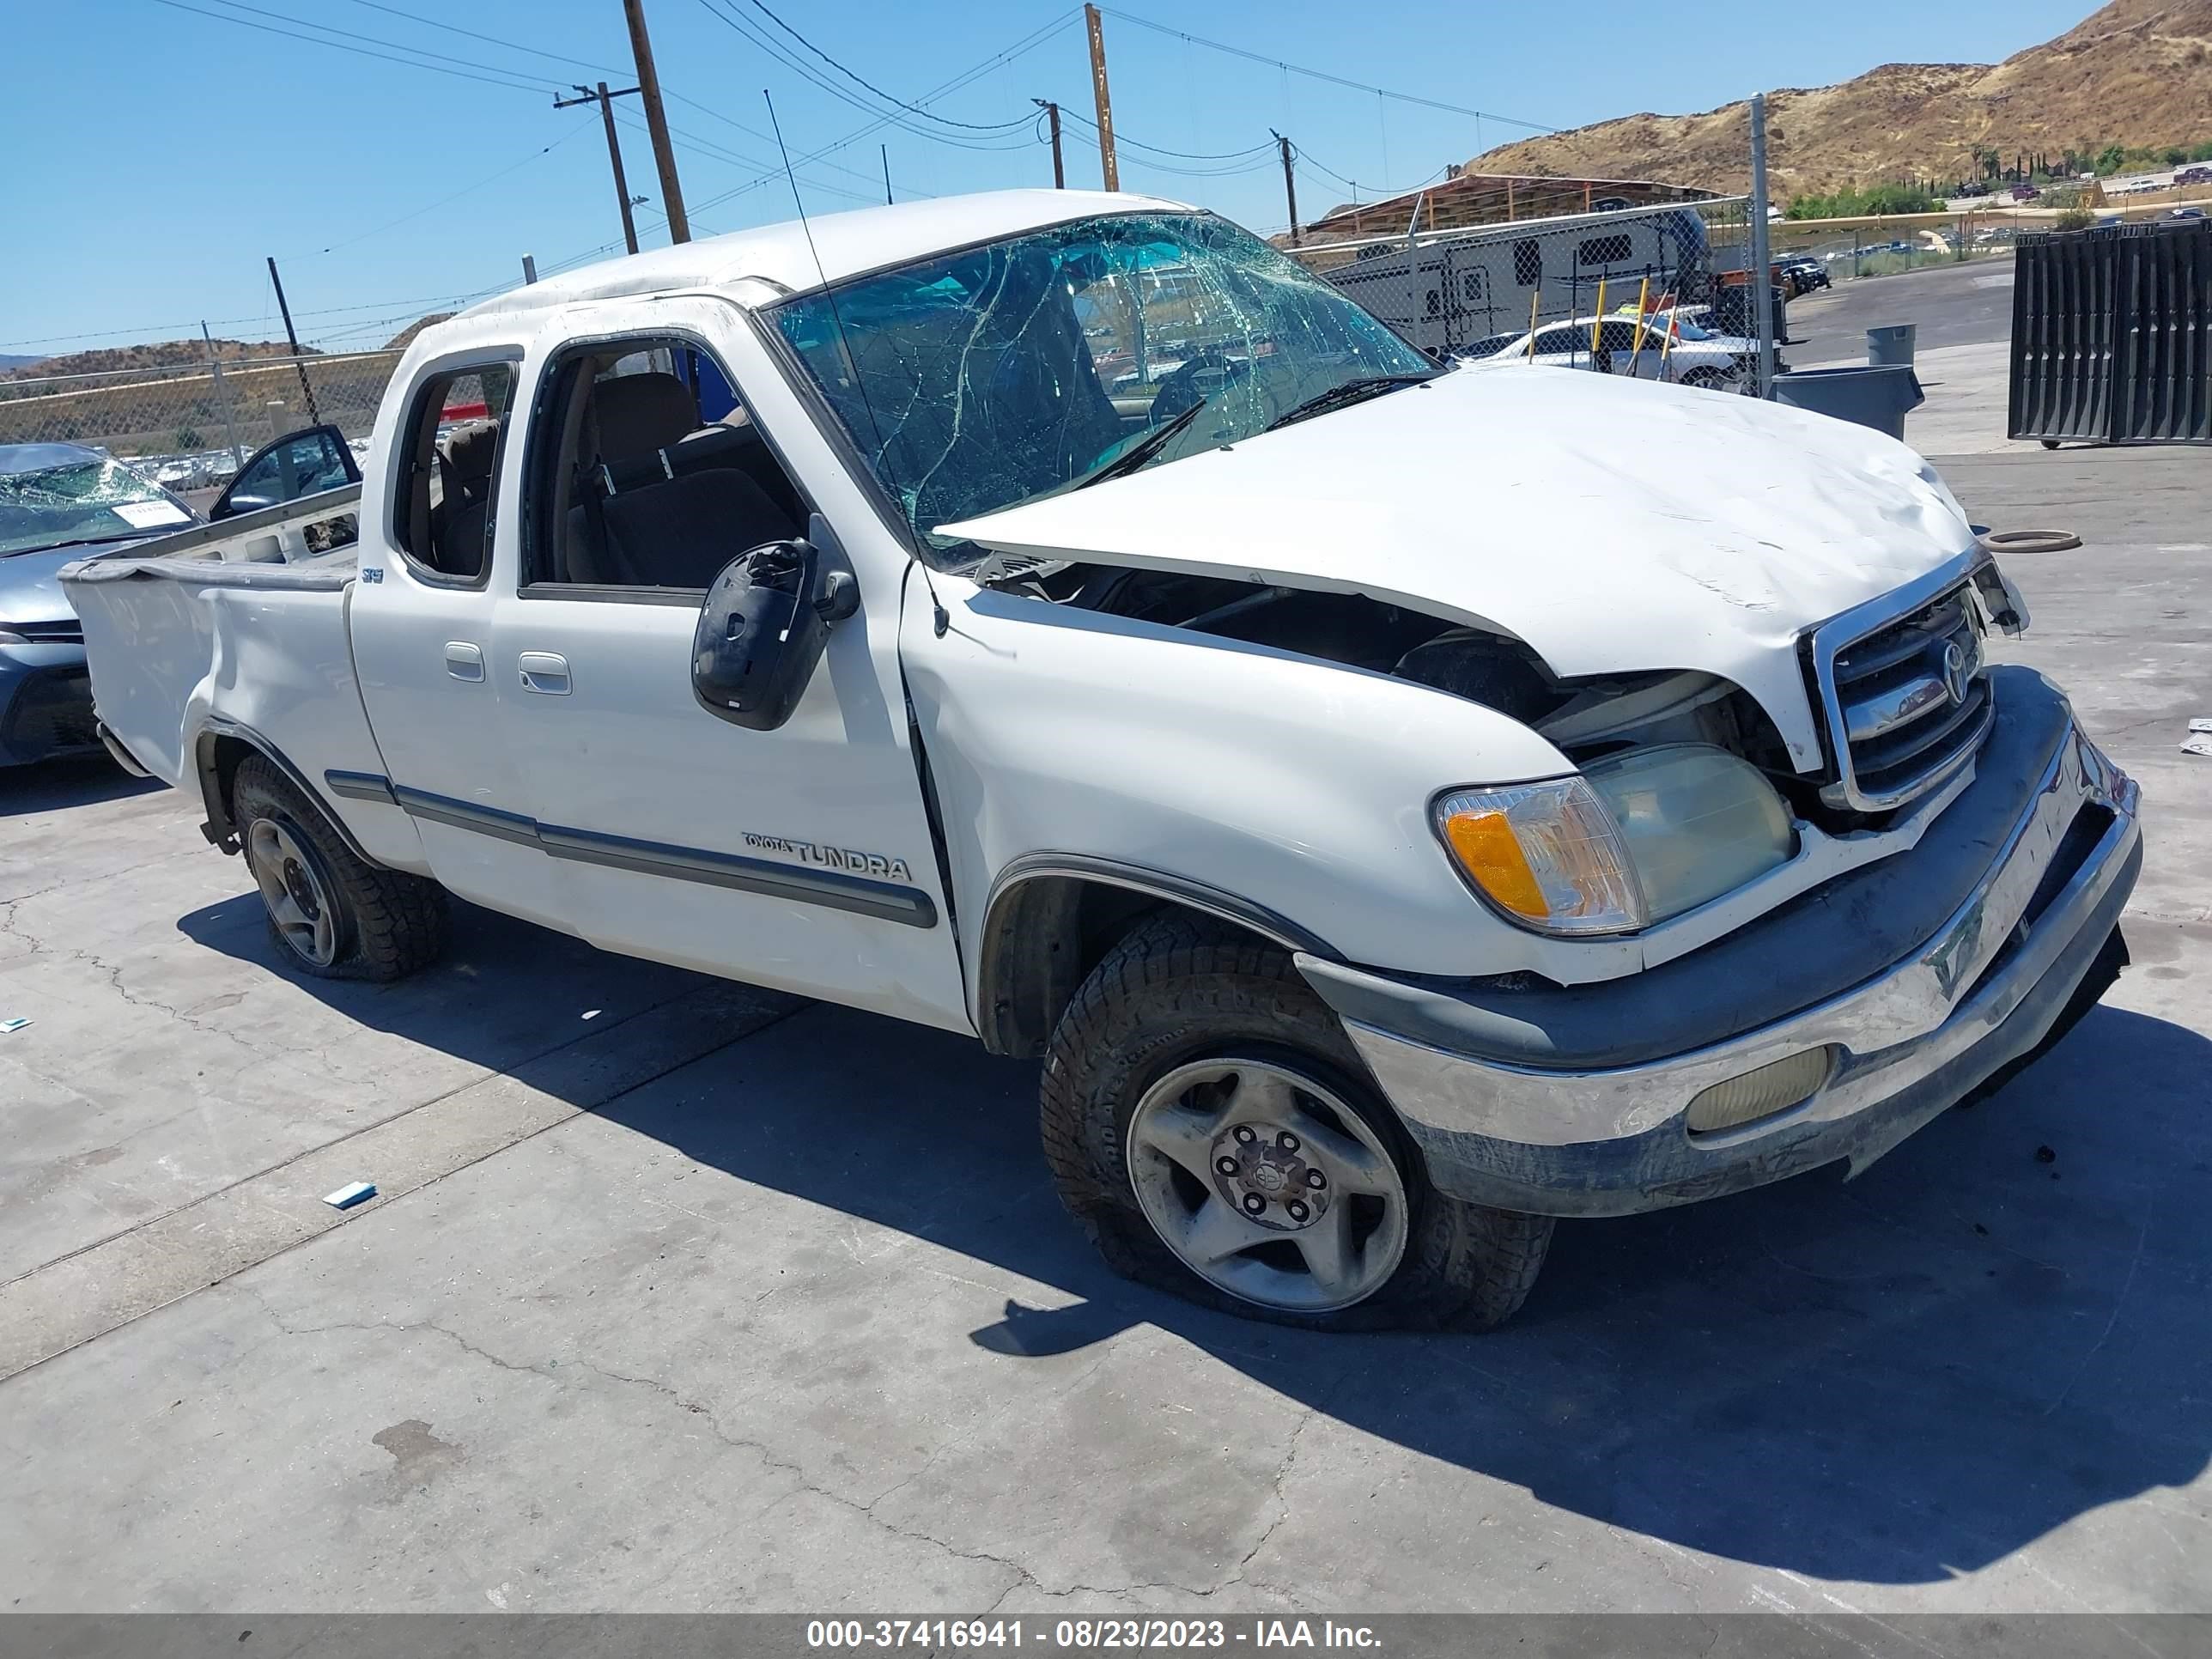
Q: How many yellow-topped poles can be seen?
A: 4